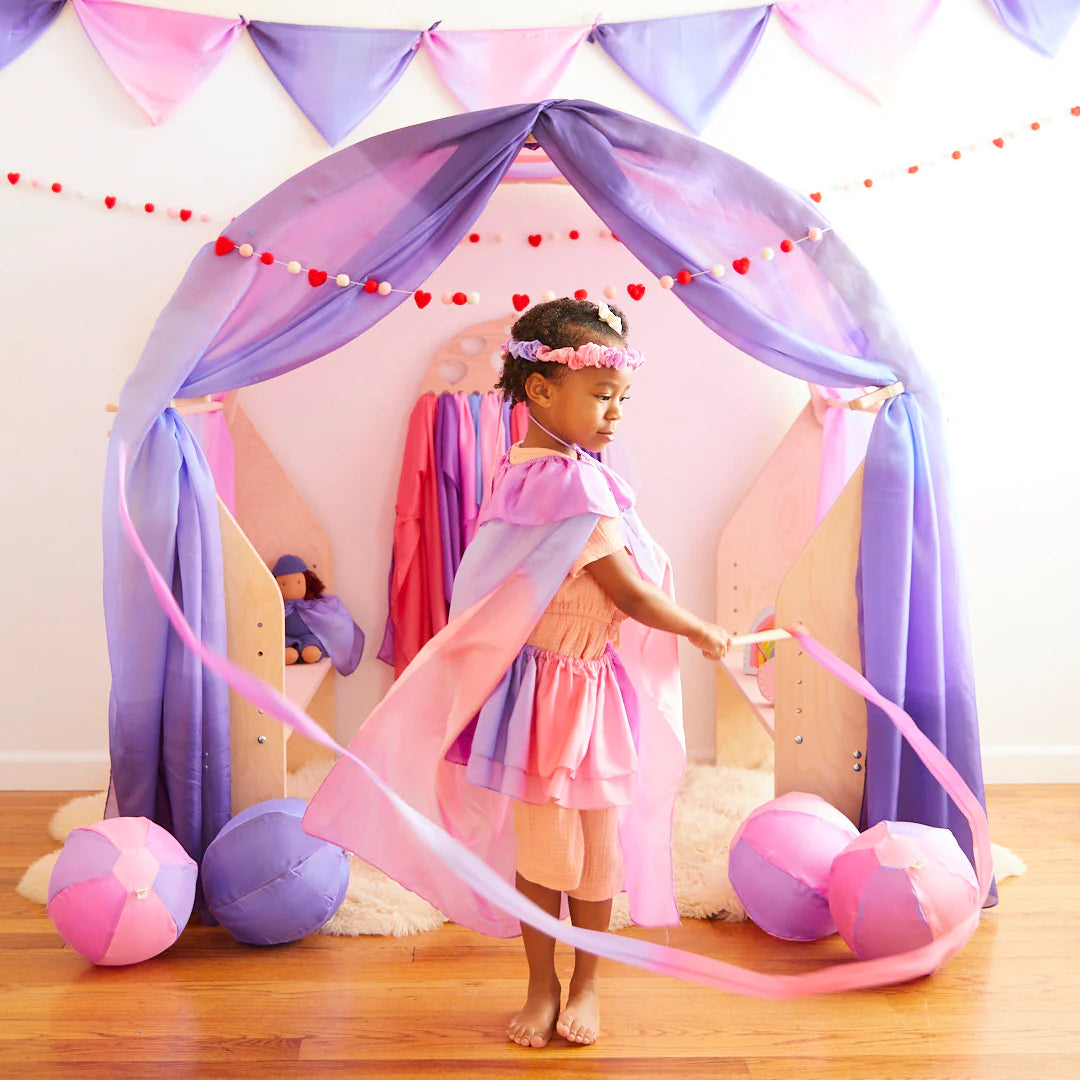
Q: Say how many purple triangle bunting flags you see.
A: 4